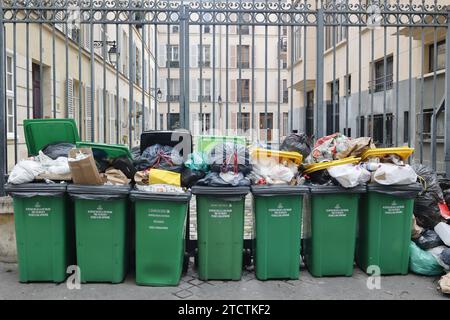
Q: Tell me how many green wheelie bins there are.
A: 7